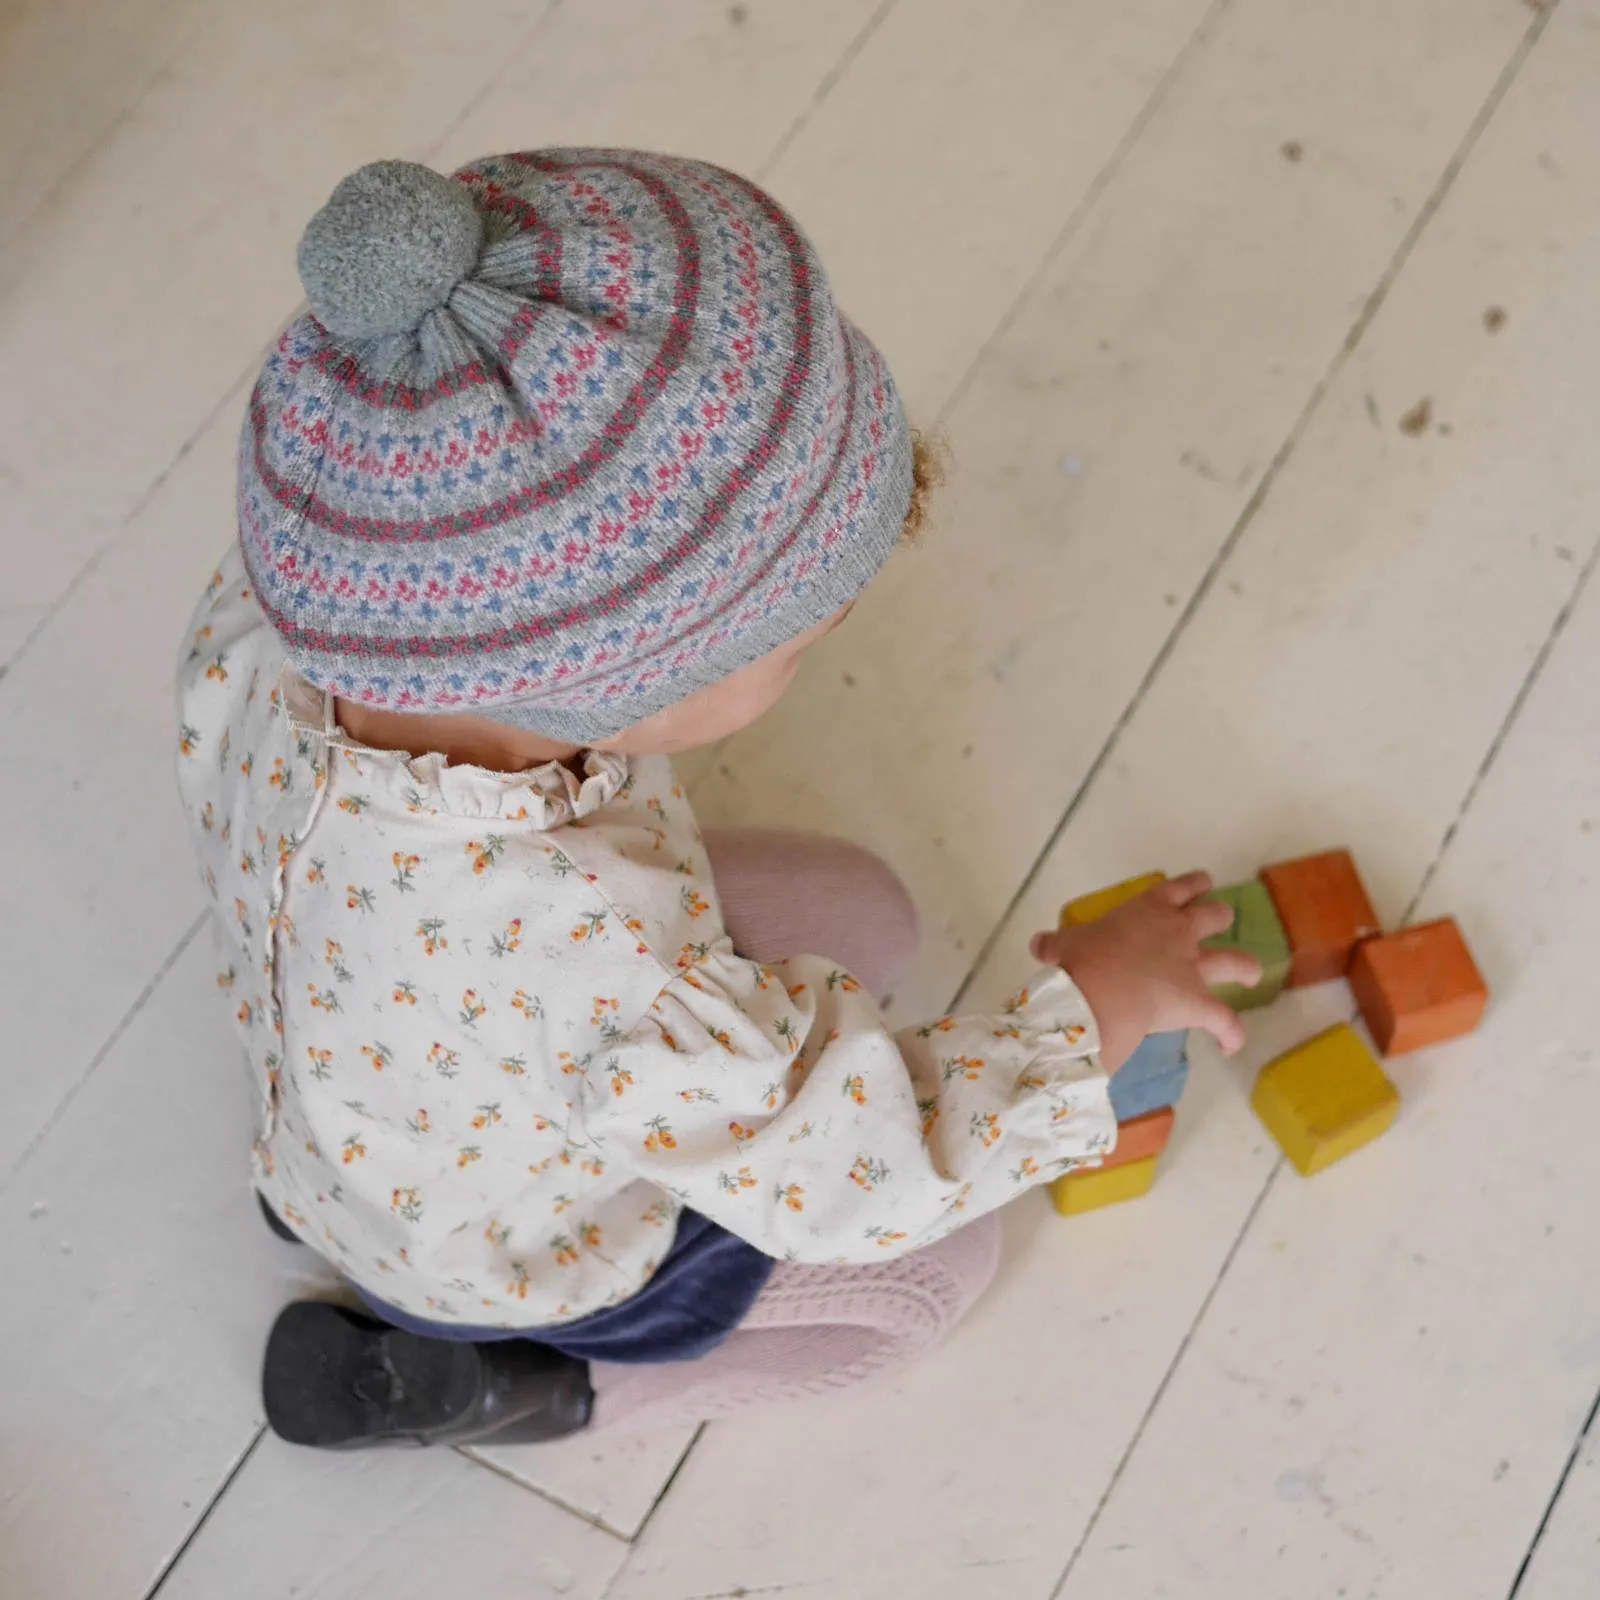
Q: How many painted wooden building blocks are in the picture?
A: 8